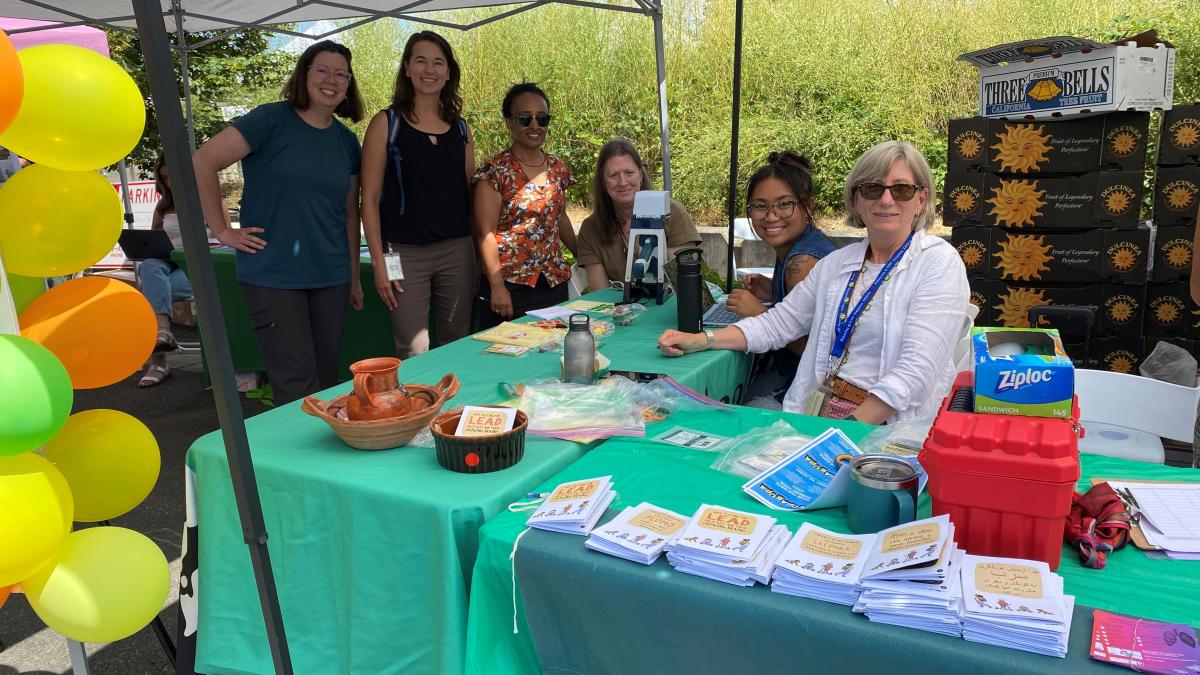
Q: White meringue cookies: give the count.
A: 0